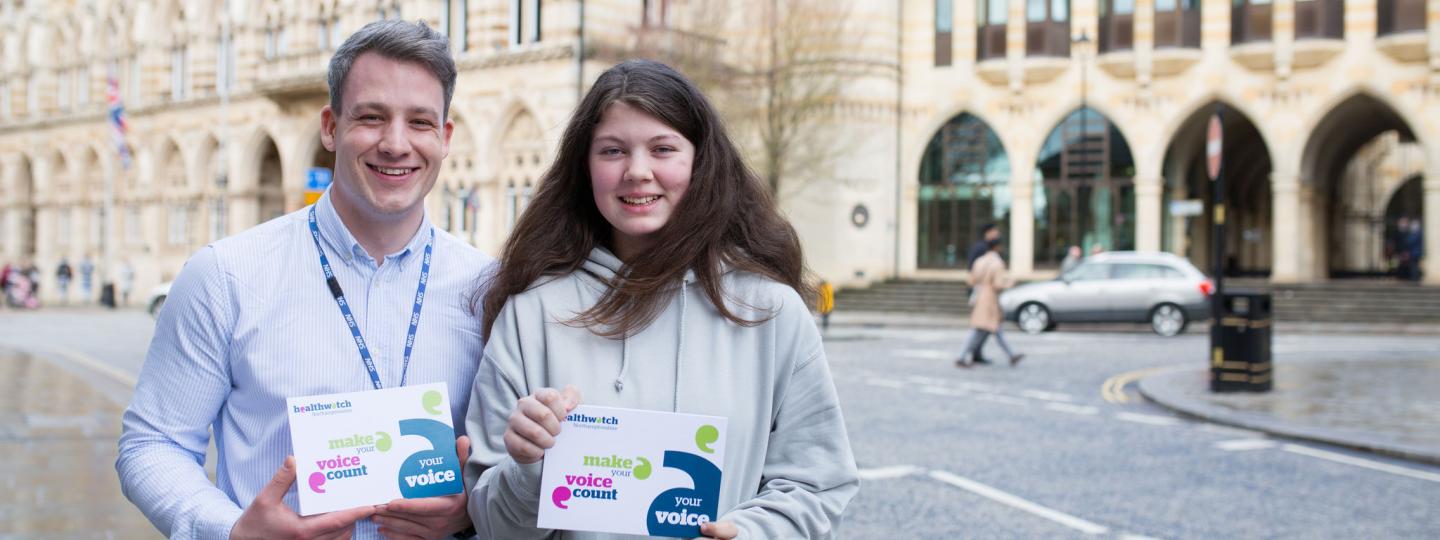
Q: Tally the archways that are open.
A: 2